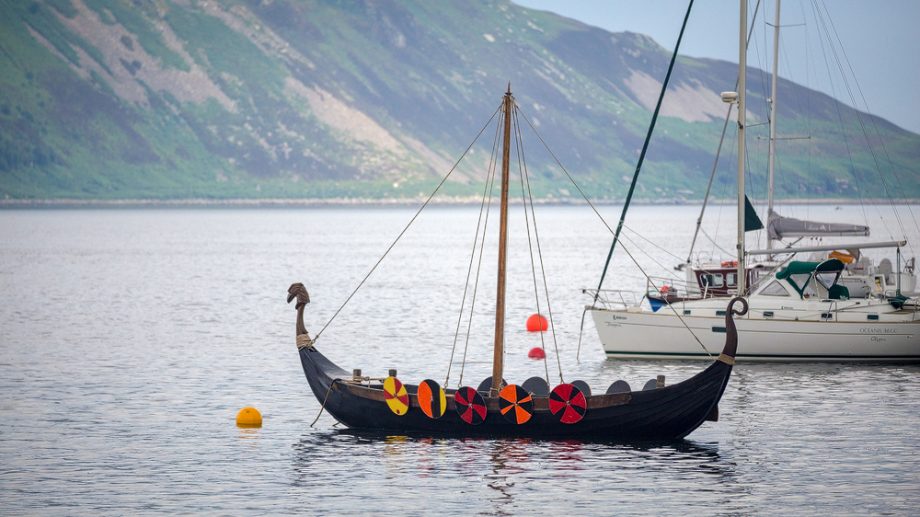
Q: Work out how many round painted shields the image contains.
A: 5